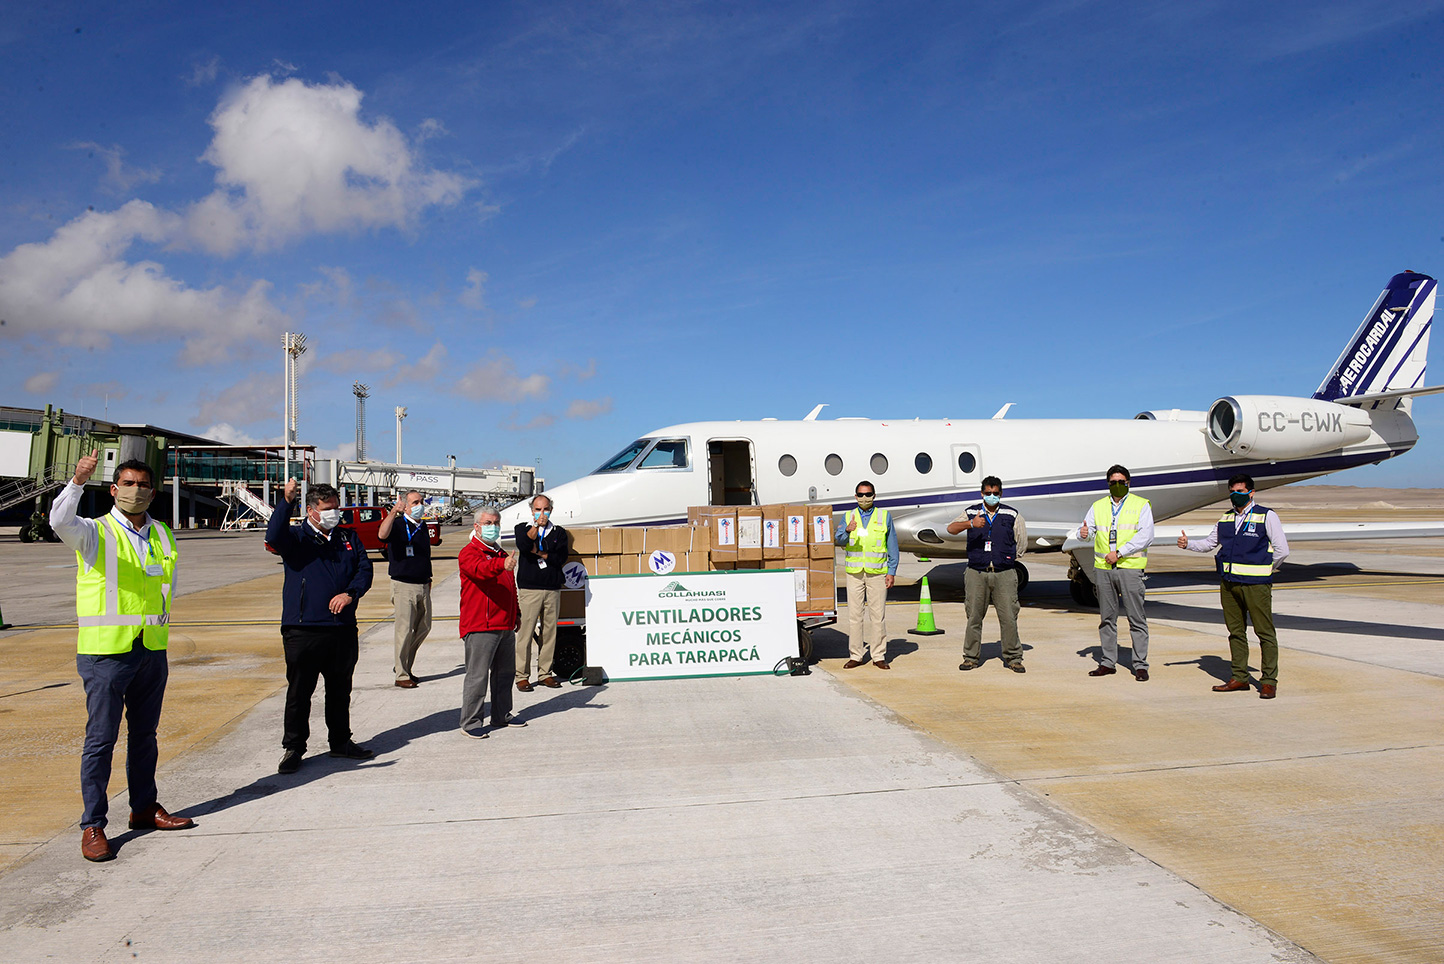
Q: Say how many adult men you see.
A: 9